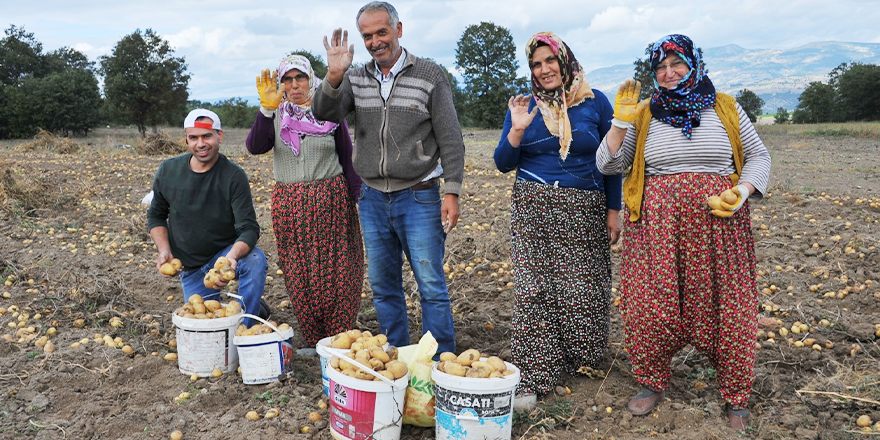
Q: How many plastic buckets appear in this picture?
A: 5